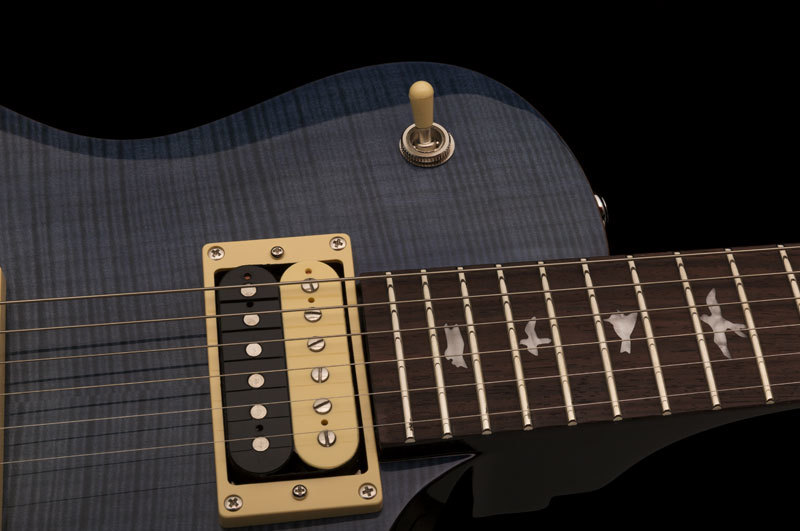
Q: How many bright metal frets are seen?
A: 10